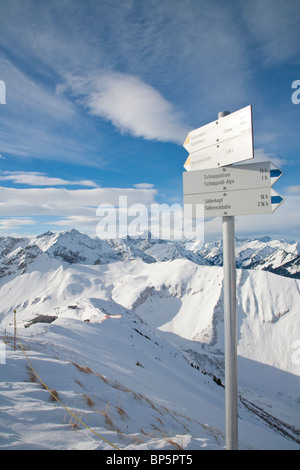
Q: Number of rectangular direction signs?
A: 4